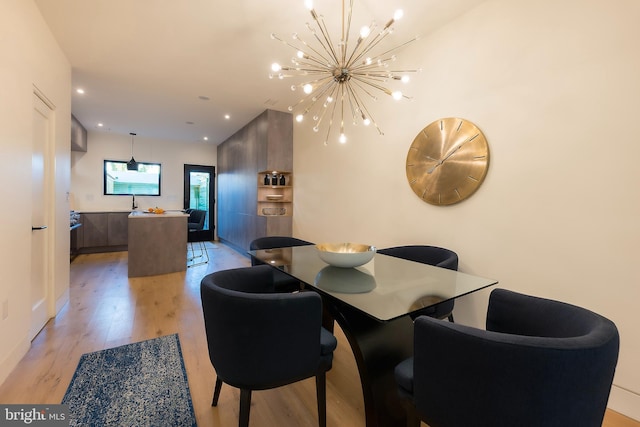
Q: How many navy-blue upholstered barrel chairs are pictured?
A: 4